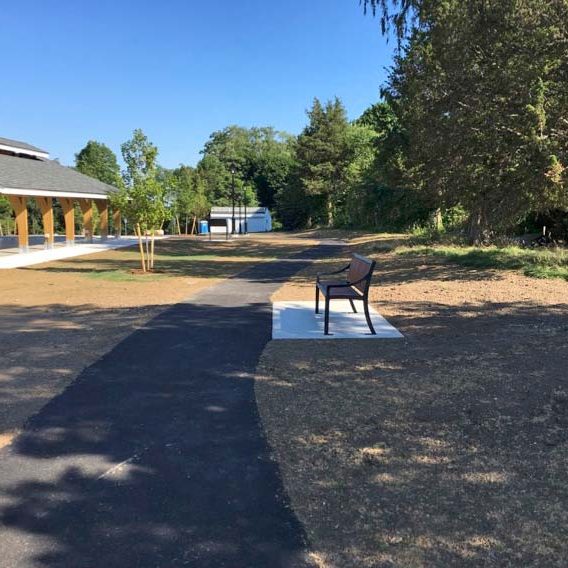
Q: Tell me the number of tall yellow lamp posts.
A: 0